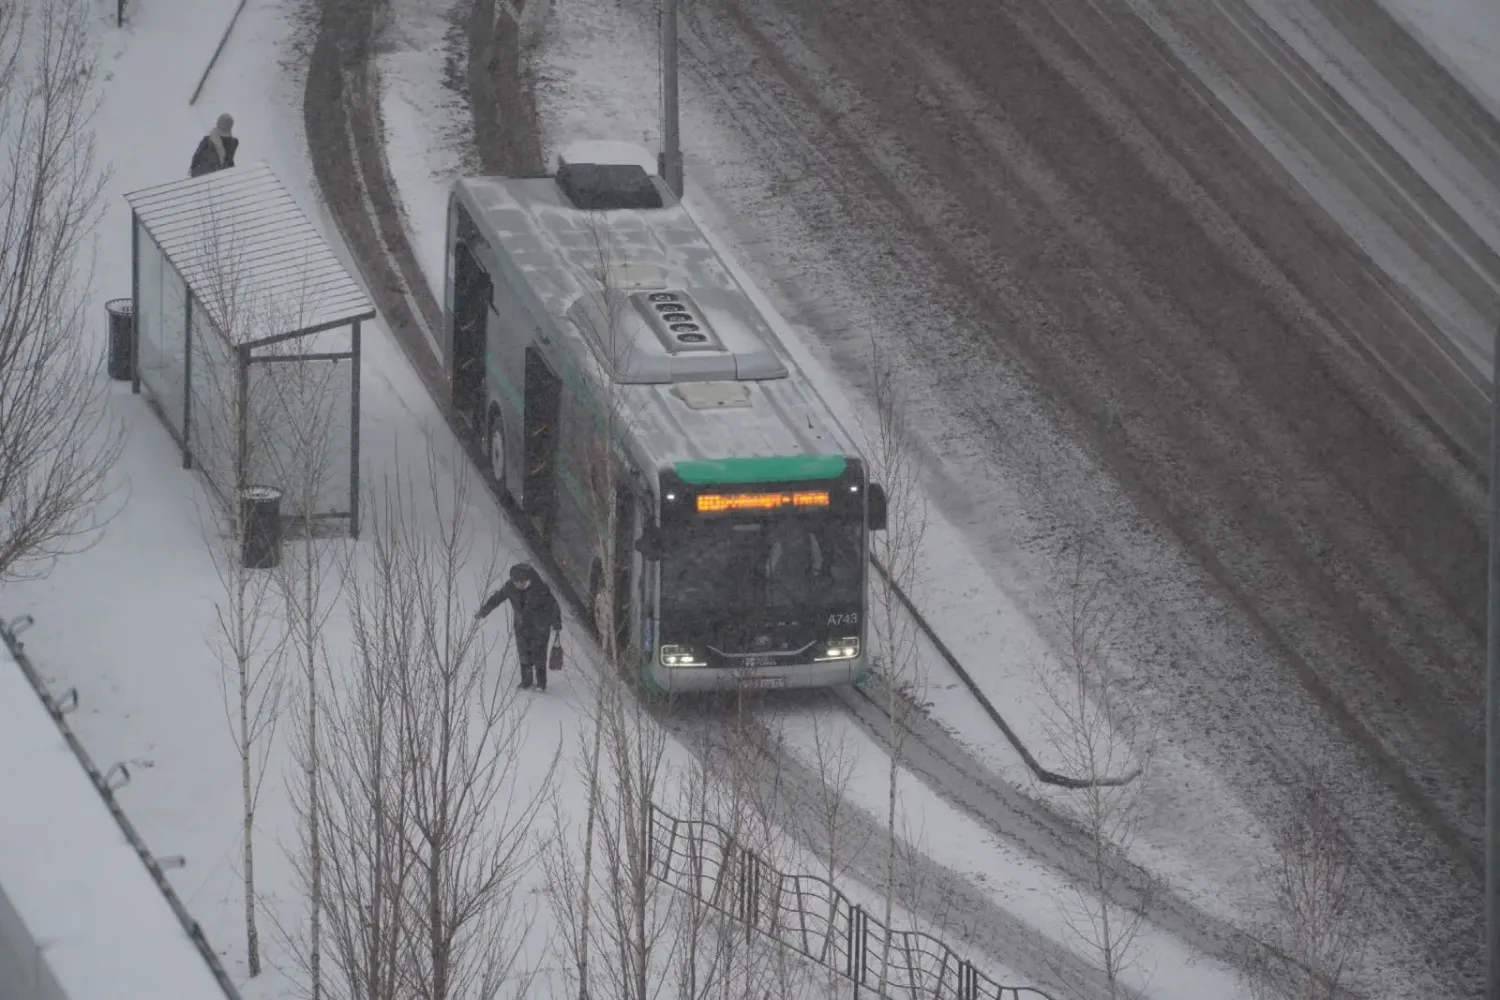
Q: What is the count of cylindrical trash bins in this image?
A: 2